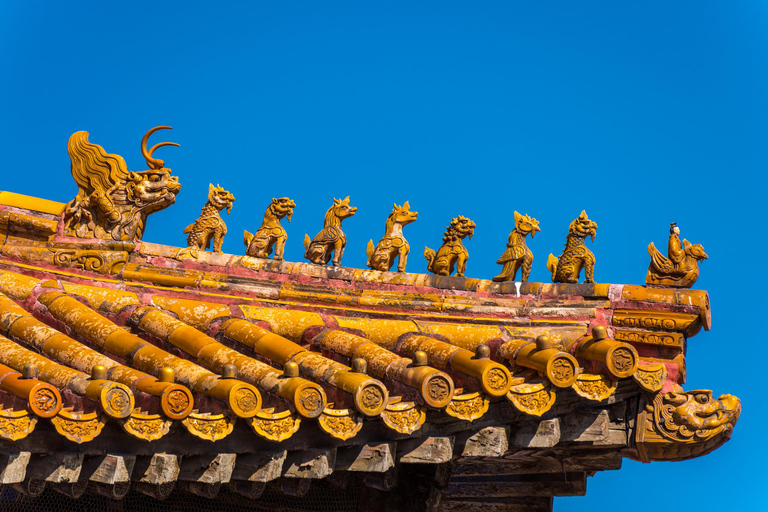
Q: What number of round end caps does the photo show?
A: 10